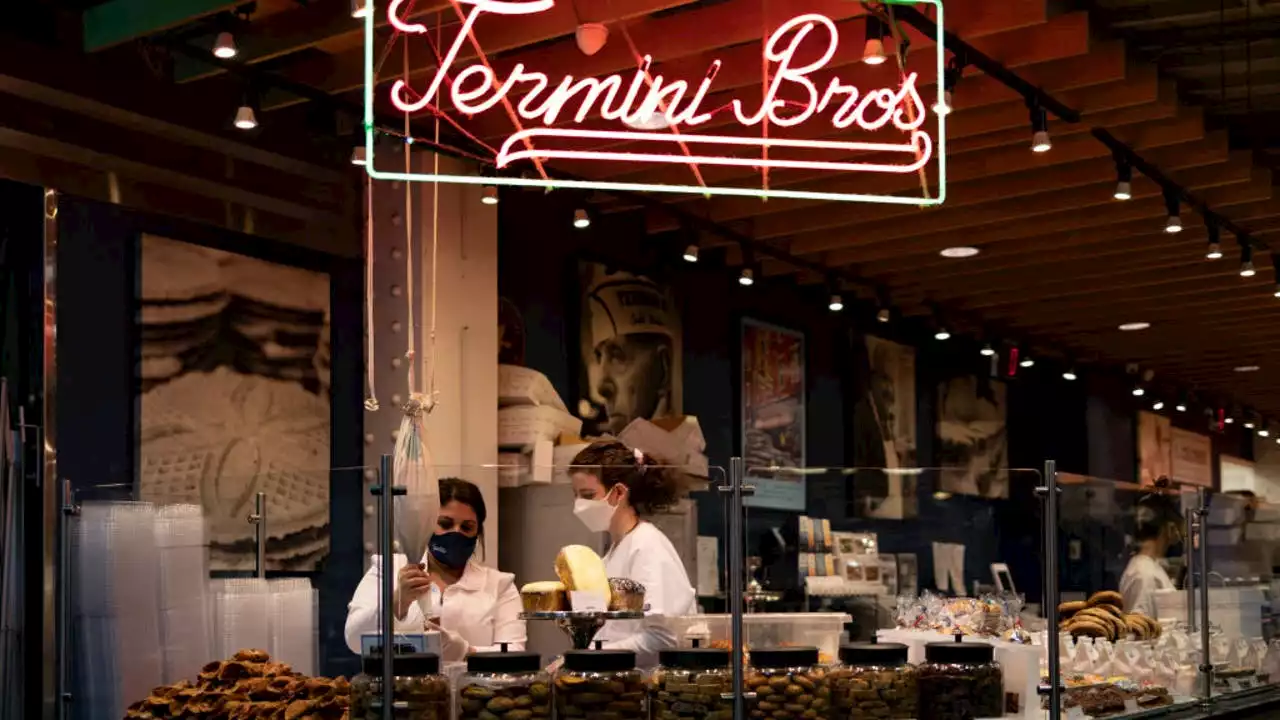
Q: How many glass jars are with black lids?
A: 7